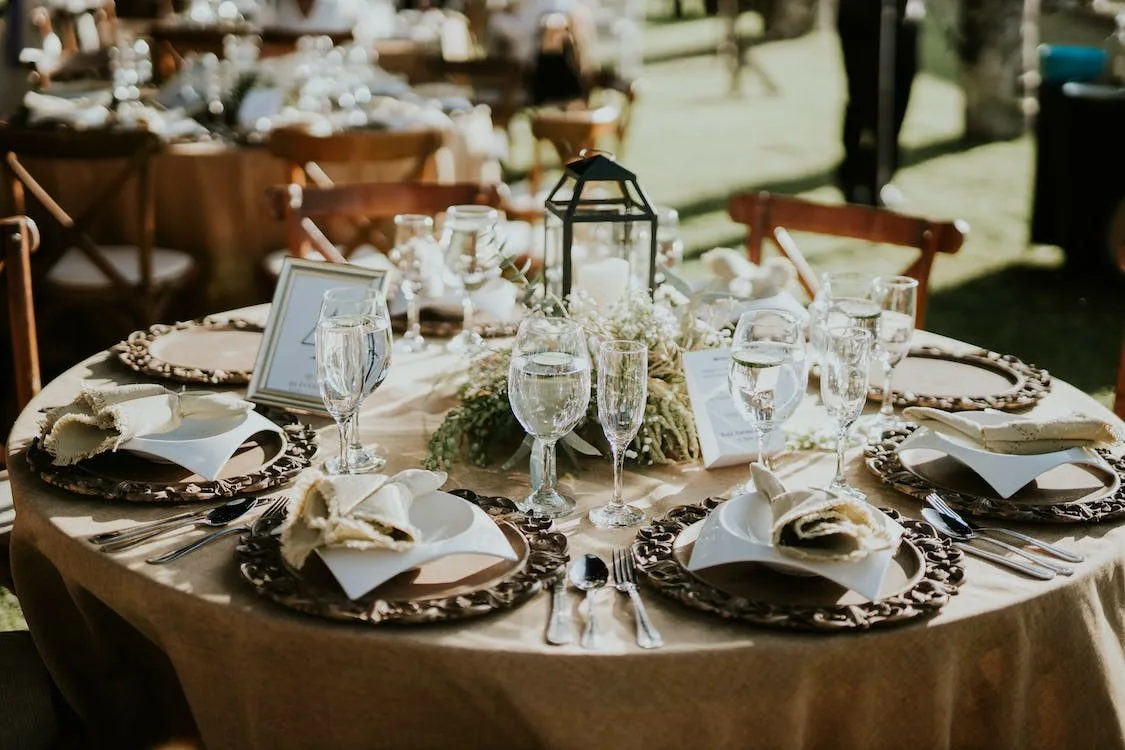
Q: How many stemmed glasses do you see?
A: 11